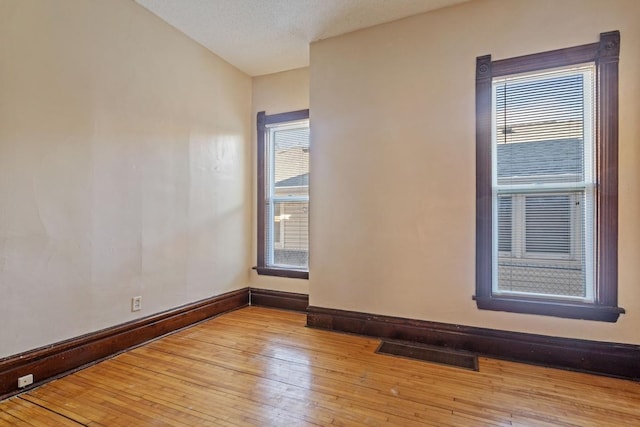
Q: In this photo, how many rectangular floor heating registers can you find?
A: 1